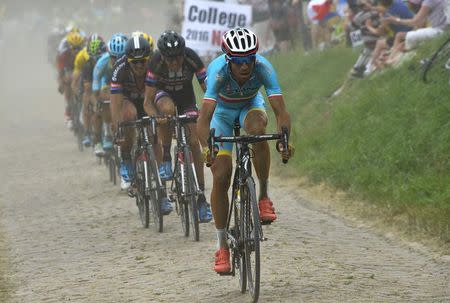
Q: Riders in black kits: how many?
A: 2